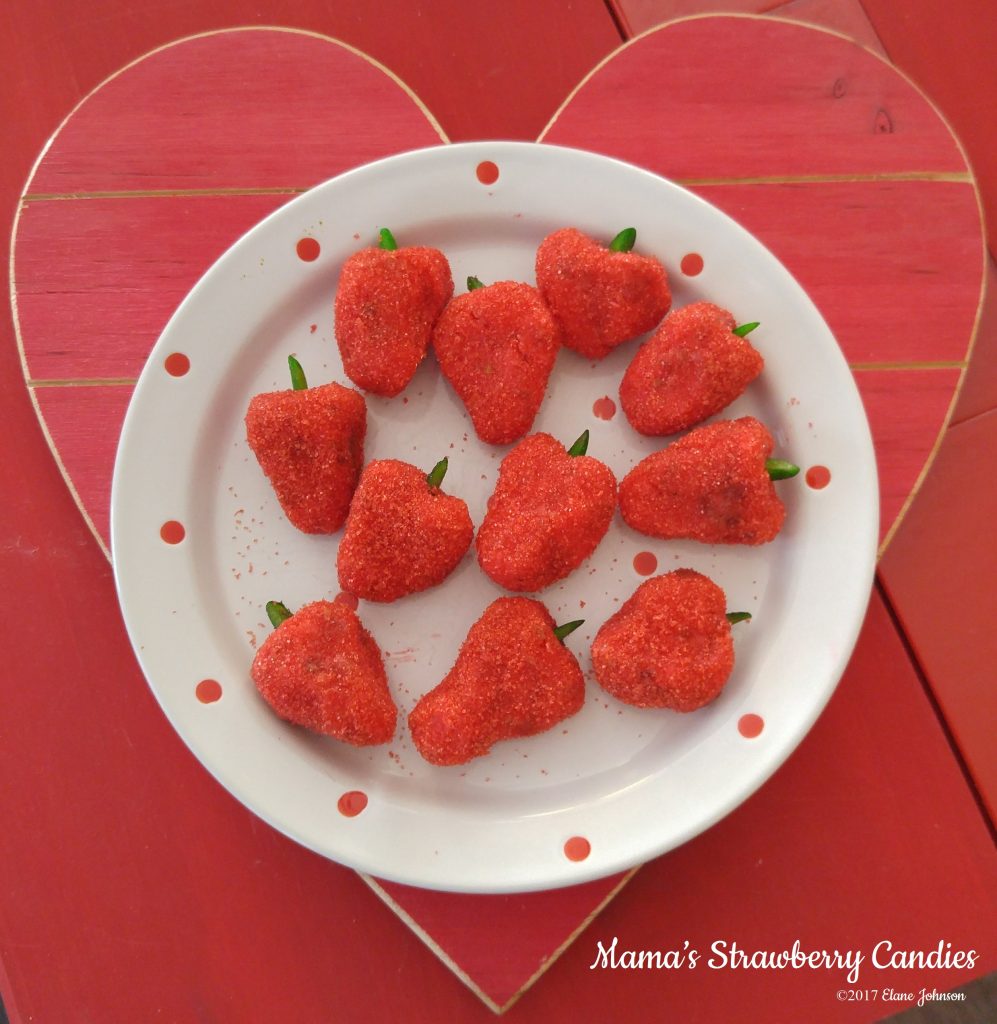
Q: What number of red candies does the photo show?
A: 11